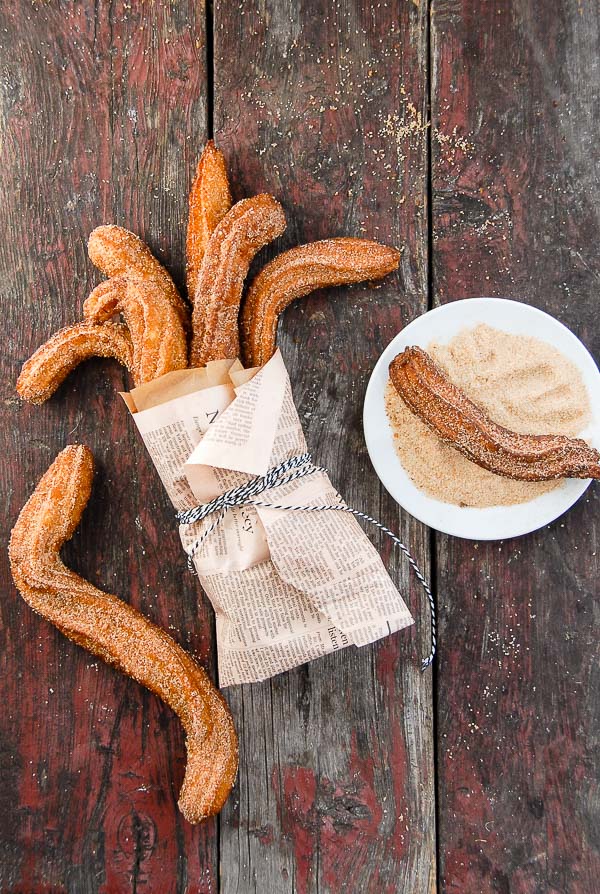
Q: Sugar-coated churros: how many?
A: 8